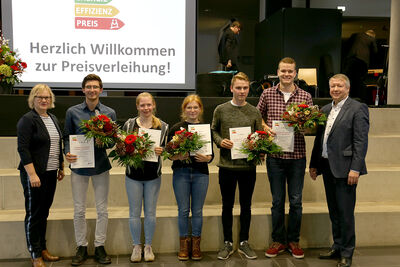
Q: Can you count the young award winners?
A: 5